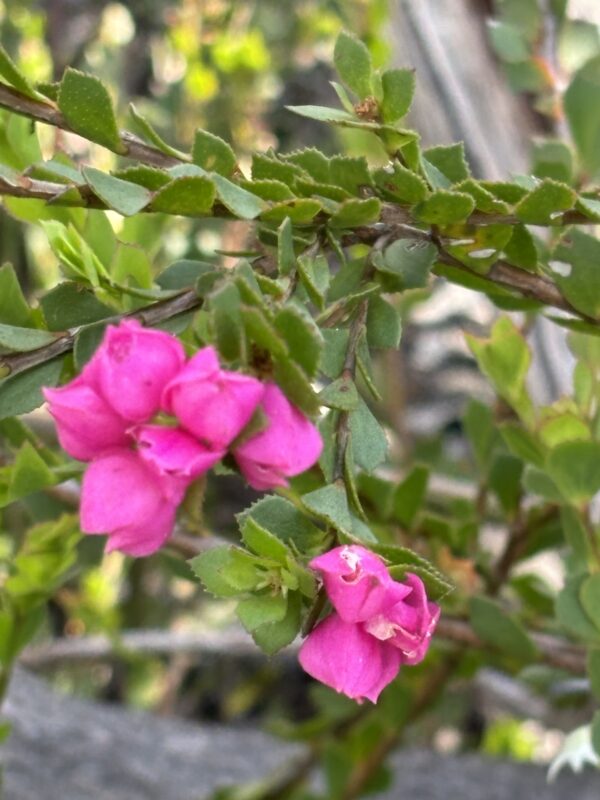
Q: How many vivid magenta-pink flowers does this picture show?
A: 9